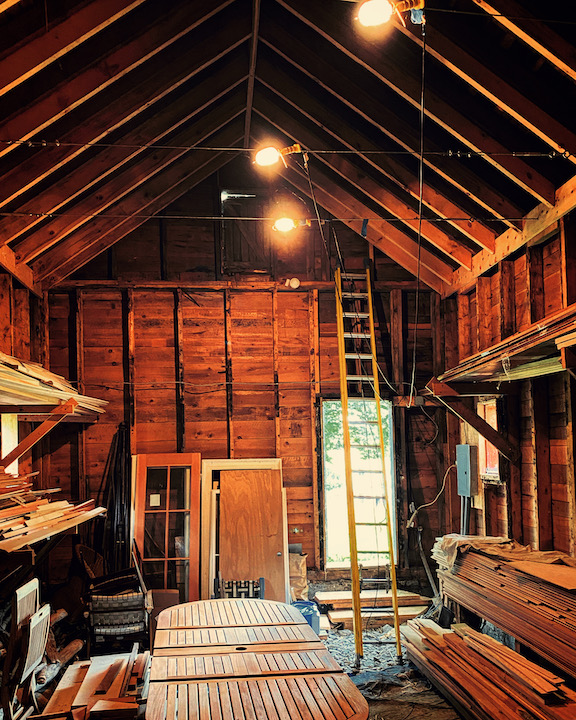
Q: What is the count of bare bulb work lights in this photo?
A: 3